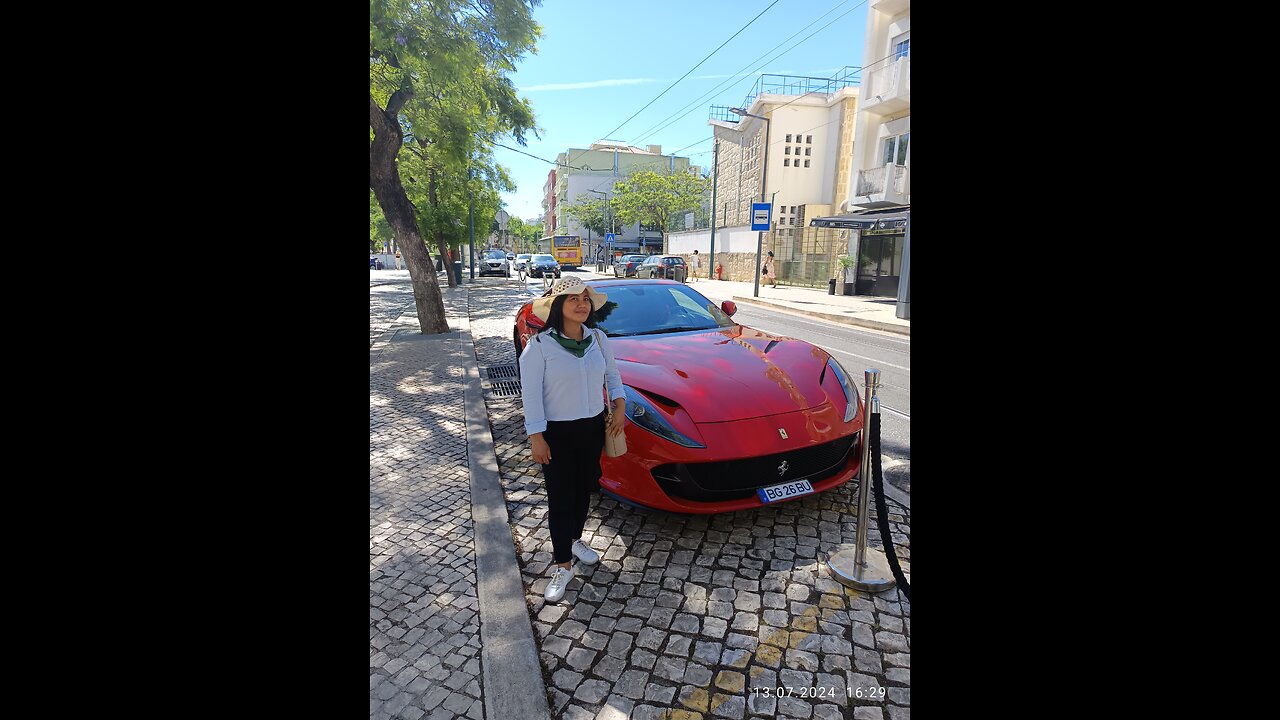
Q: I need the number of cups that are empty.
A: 0